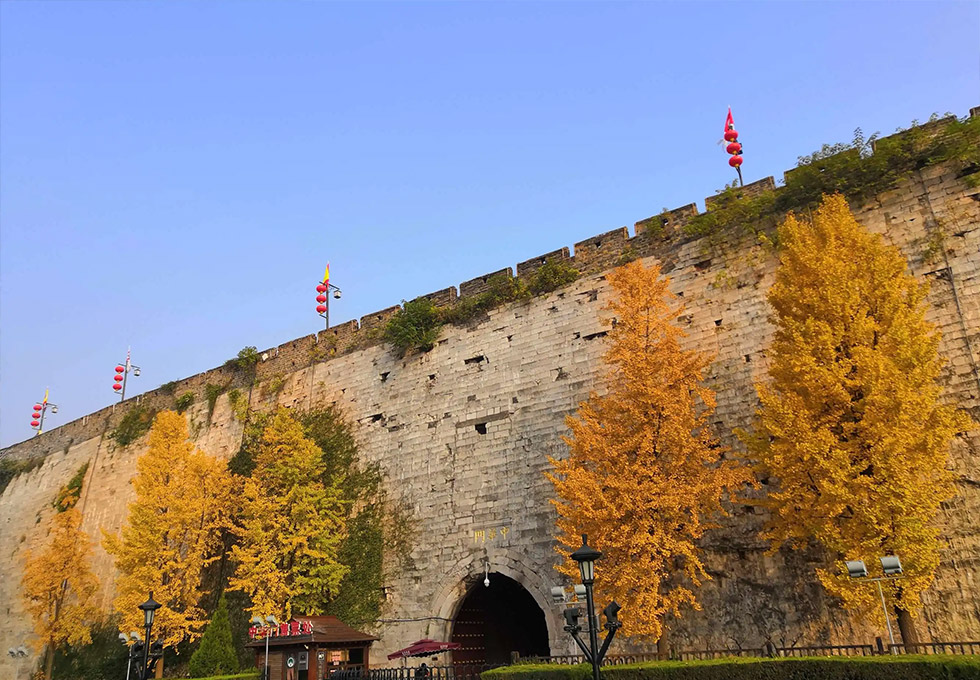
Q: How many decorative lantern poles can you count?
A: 4